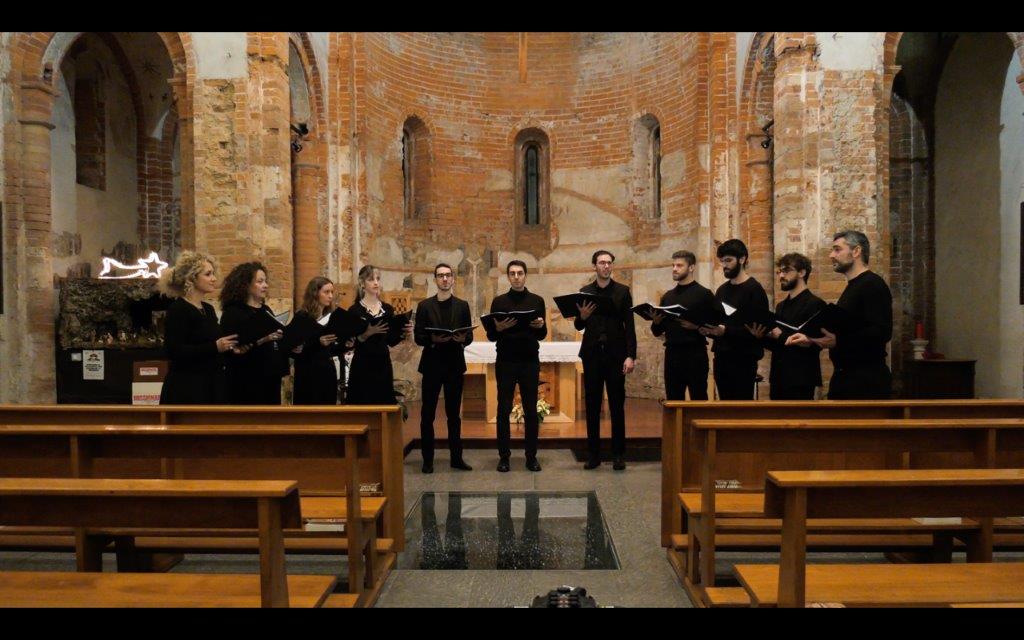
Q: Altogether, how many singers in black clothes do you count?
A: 11